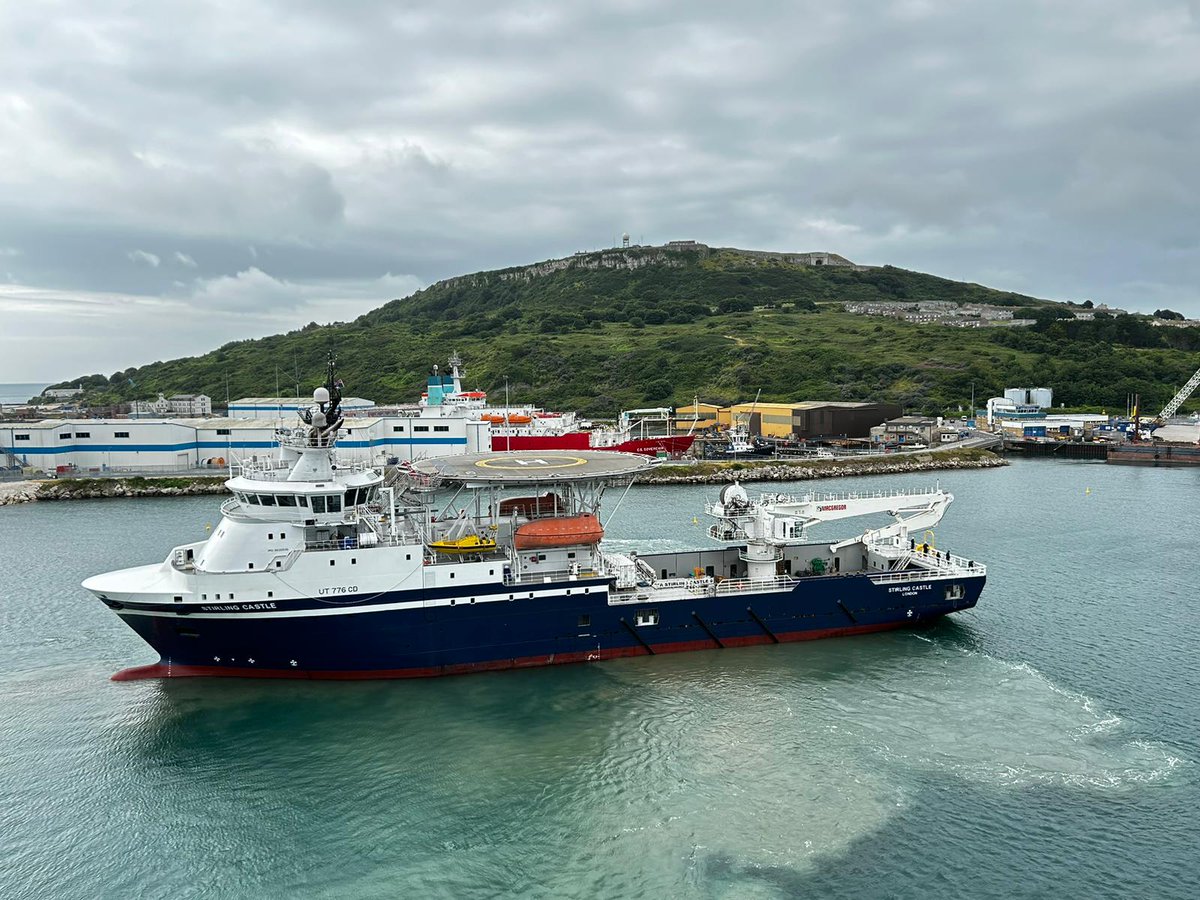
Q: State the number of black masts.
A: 1